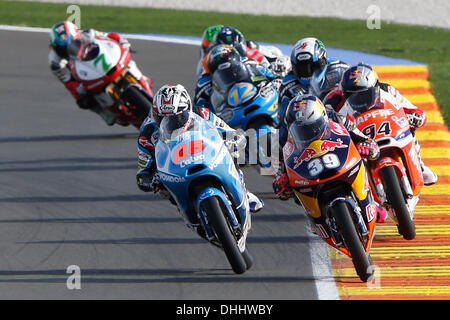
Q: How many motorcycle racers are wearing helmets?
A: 8